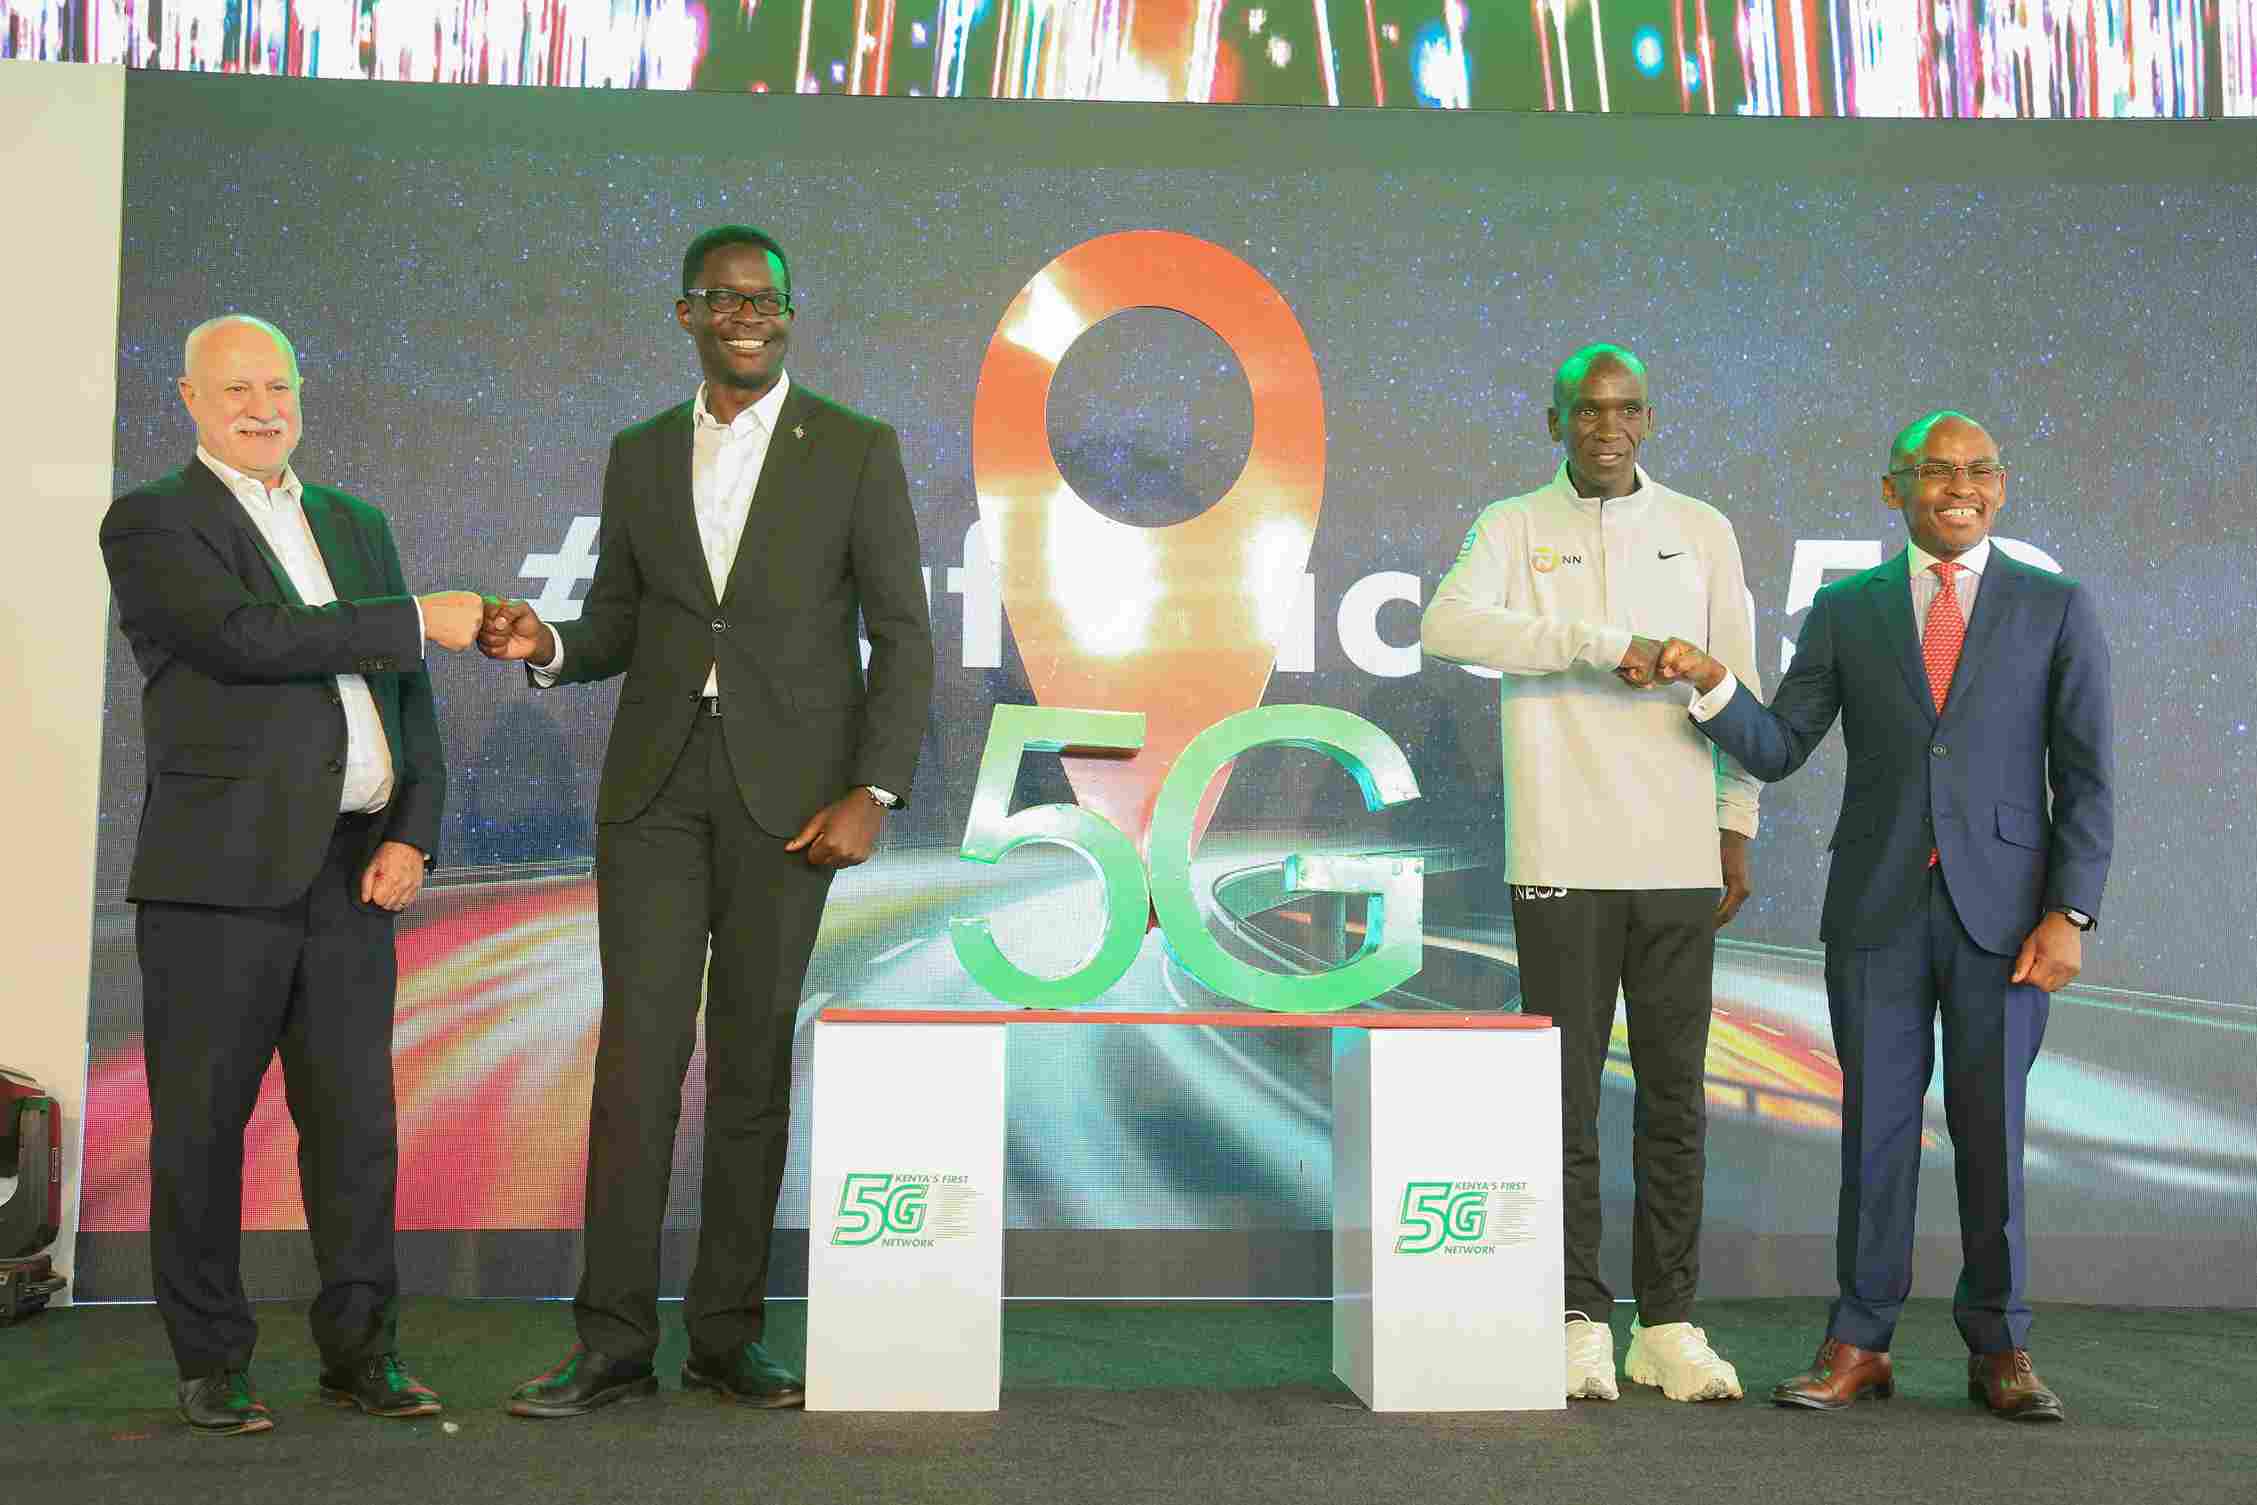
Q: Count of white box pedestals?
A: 2